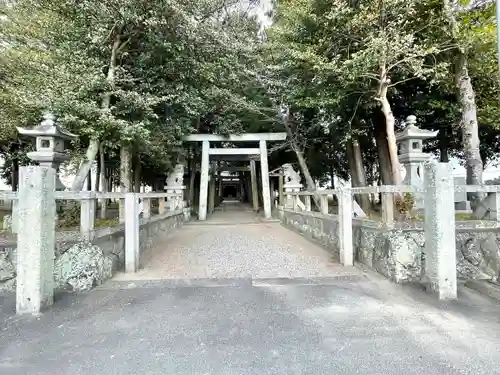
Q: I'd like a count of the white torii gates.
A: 1